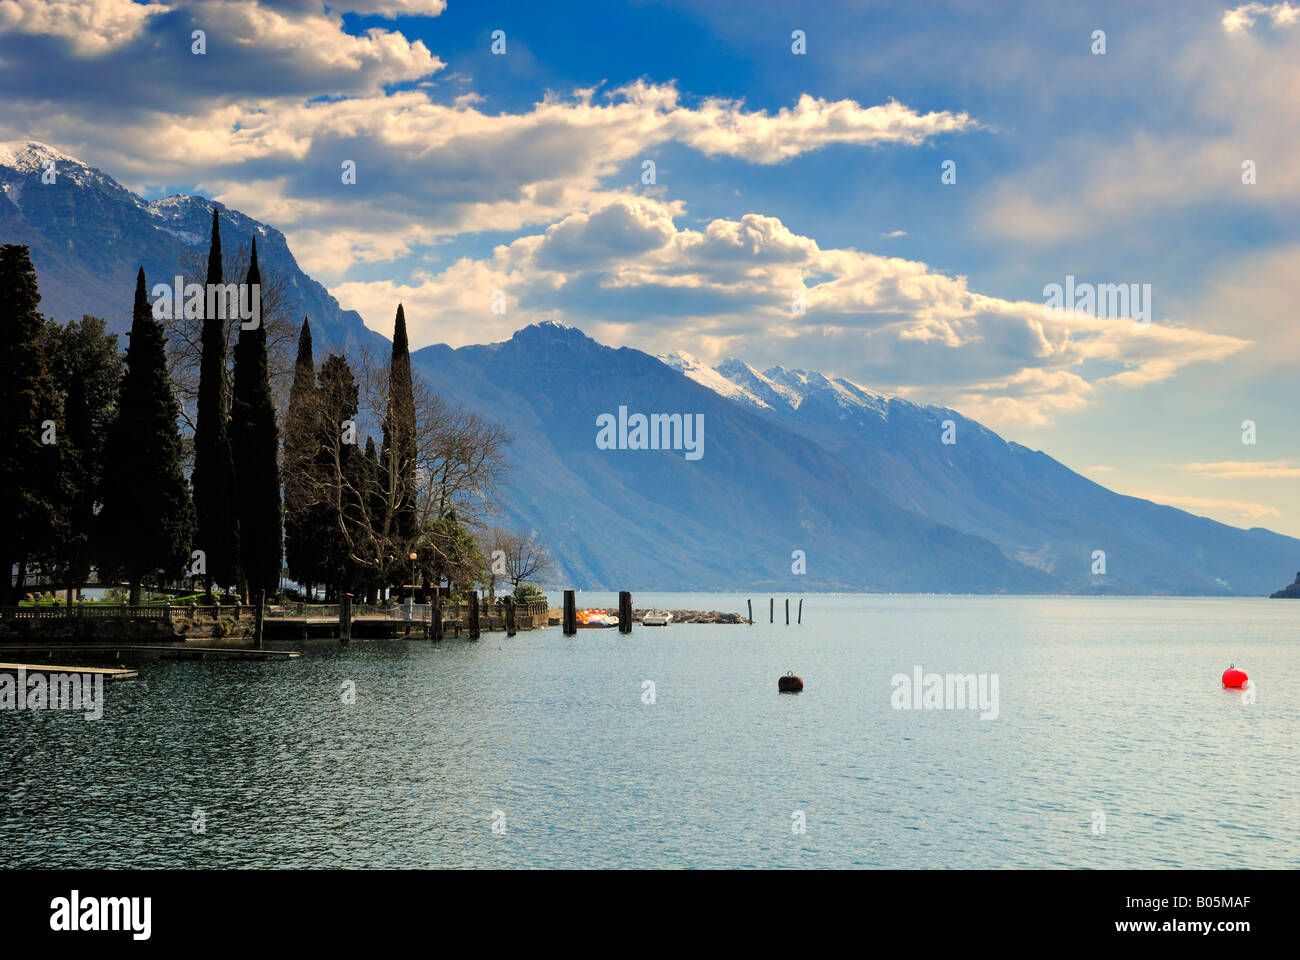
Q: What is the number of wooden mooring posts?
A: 11